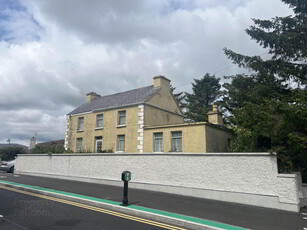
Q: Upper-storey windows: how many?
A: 3